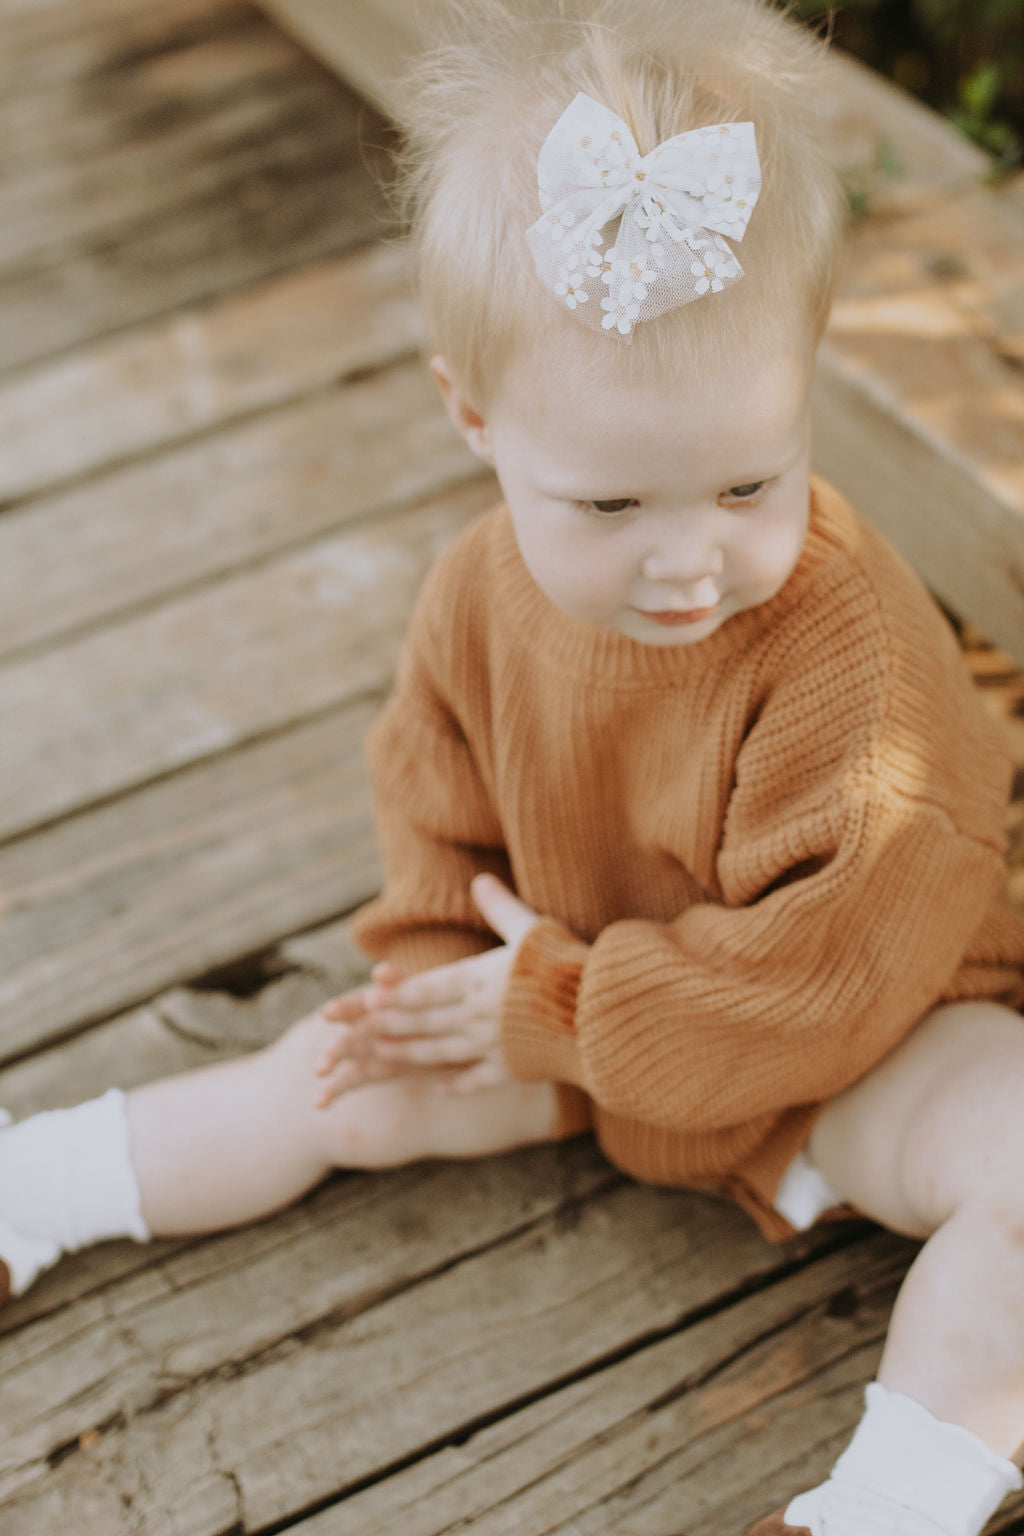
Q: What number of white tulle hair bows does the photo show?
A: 1